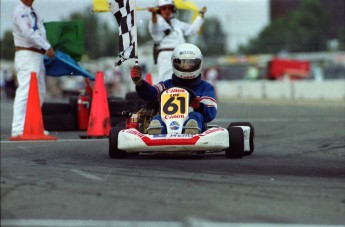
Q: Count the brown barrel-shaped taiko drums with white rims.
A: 0